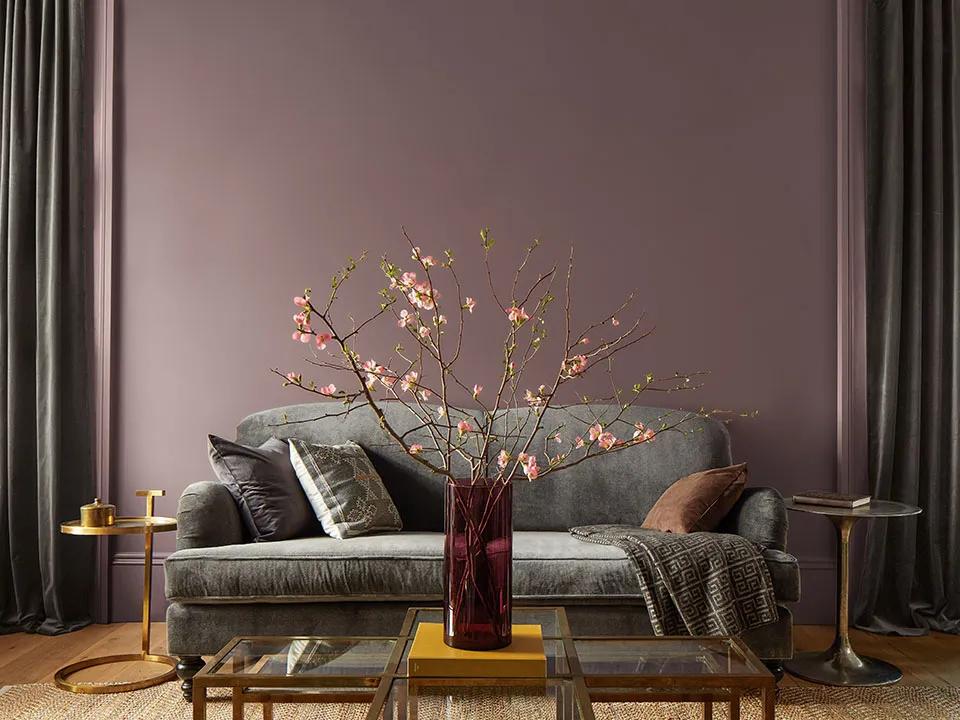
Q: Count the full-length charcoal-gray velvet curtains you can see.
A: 2